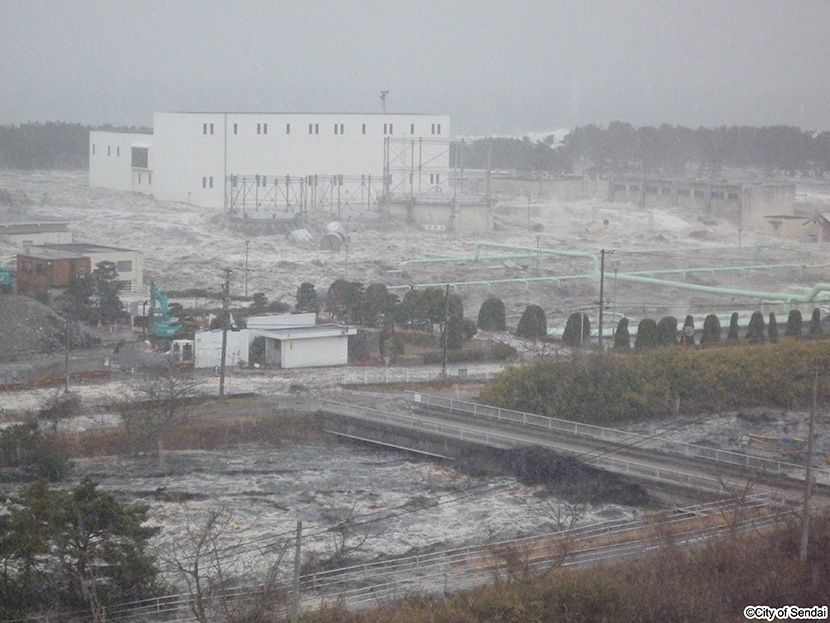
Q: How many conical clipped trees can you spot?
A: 13